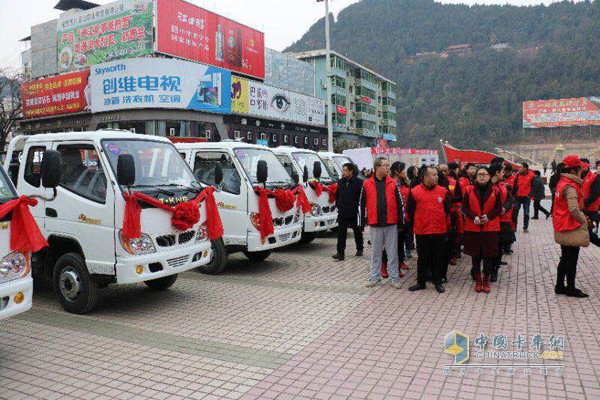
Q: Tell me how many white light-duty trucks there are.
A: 5